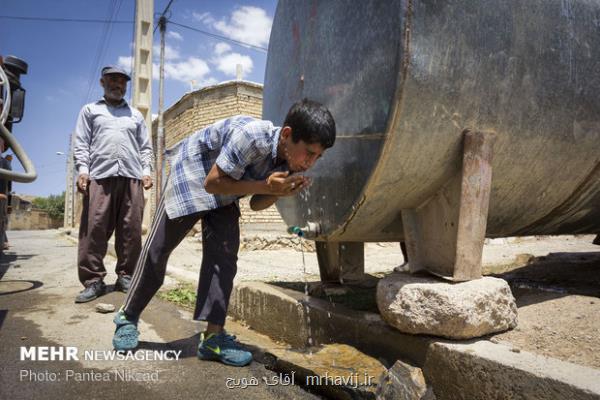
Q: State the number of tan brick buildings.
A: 1